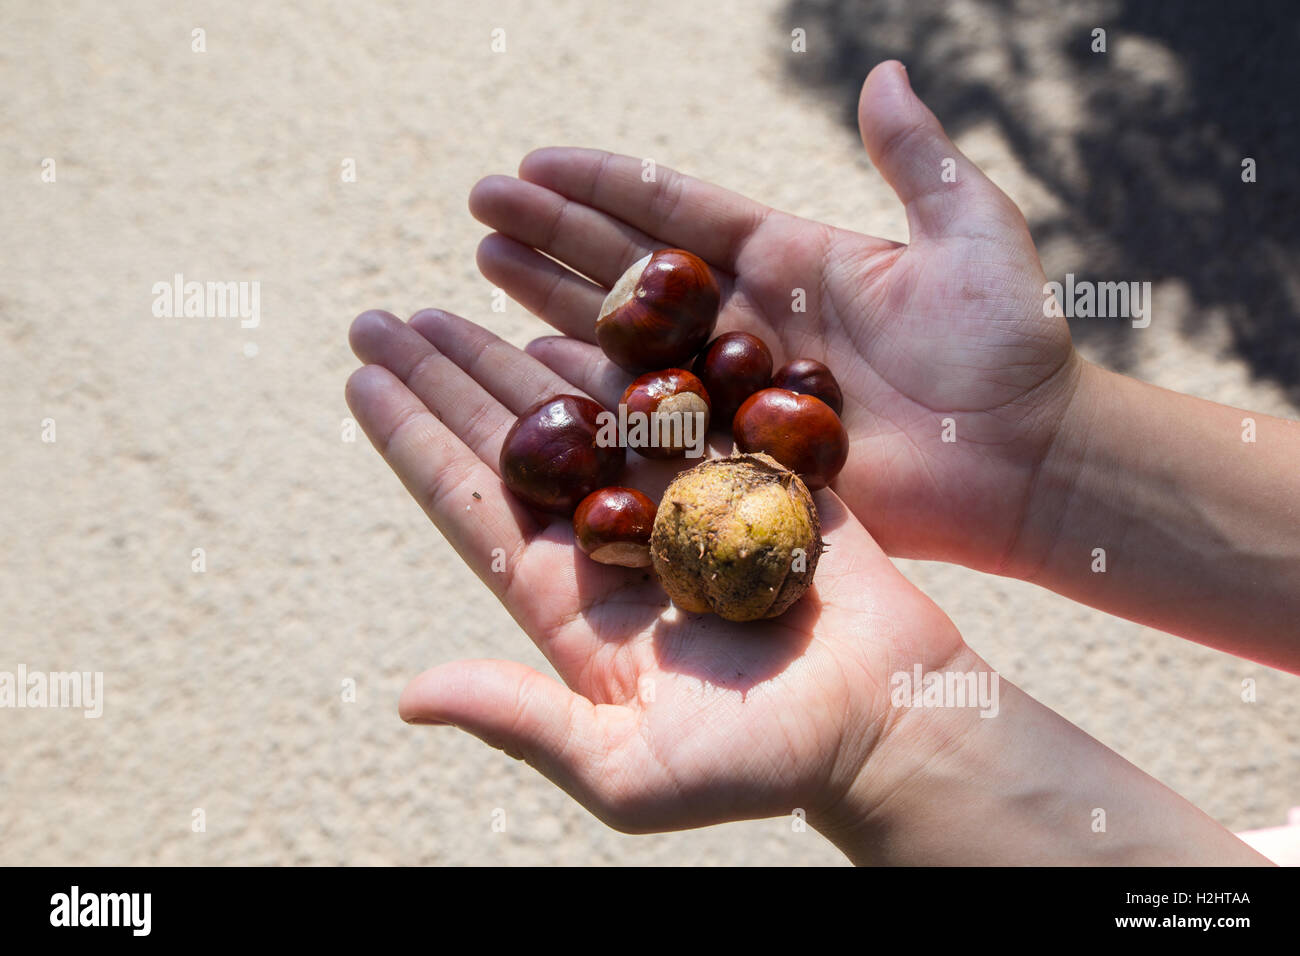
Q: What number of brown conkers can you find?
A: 7